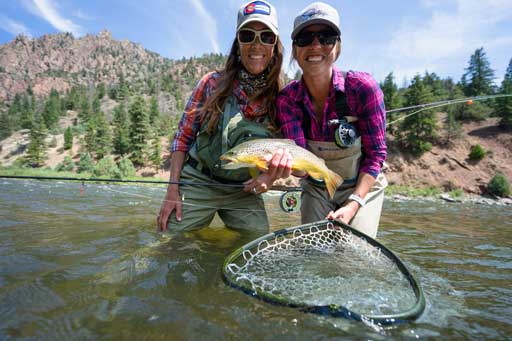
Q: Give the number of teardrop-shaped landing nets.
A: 1